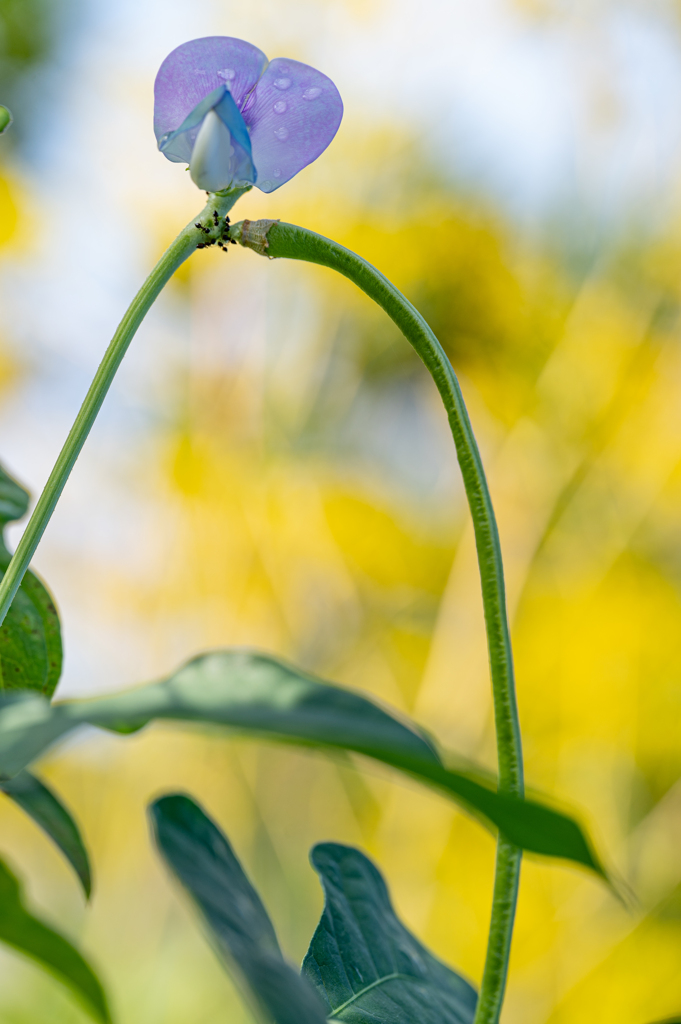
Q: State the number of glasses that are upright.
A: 0